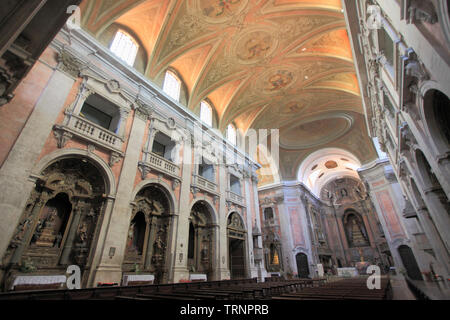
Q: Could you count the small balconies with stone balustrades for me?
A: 4